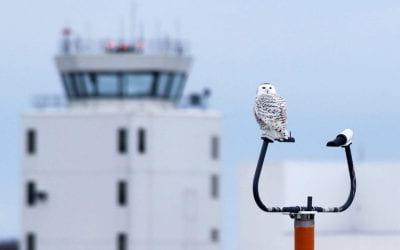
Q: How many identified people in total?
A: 0